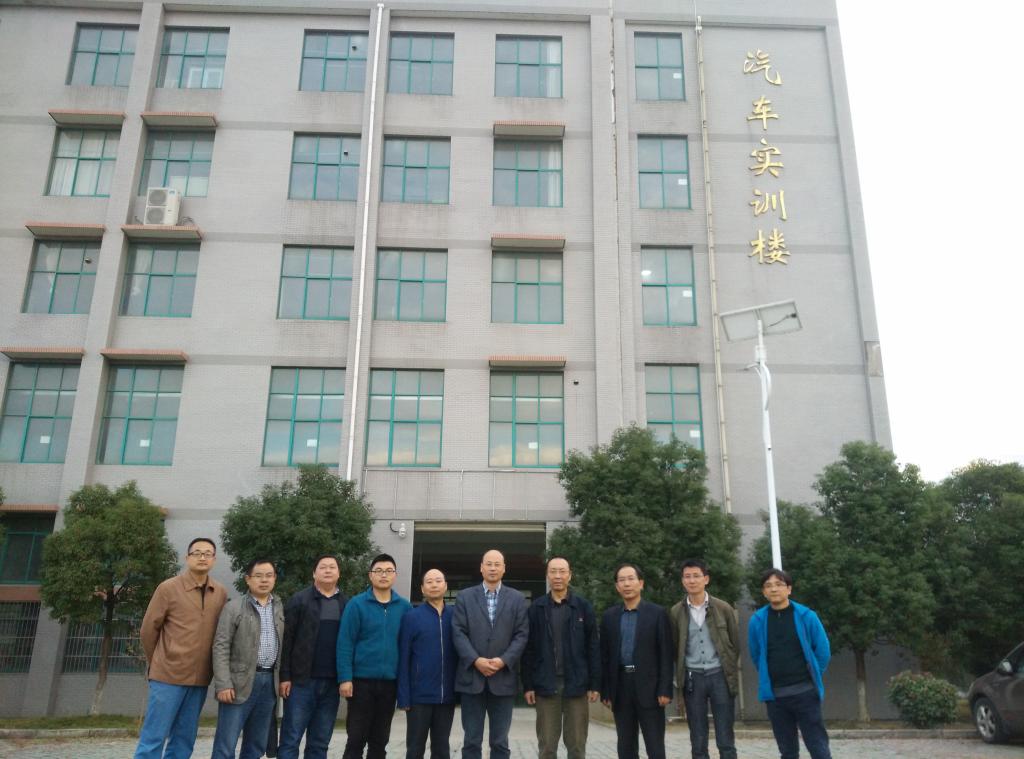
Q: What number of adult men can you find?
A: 10